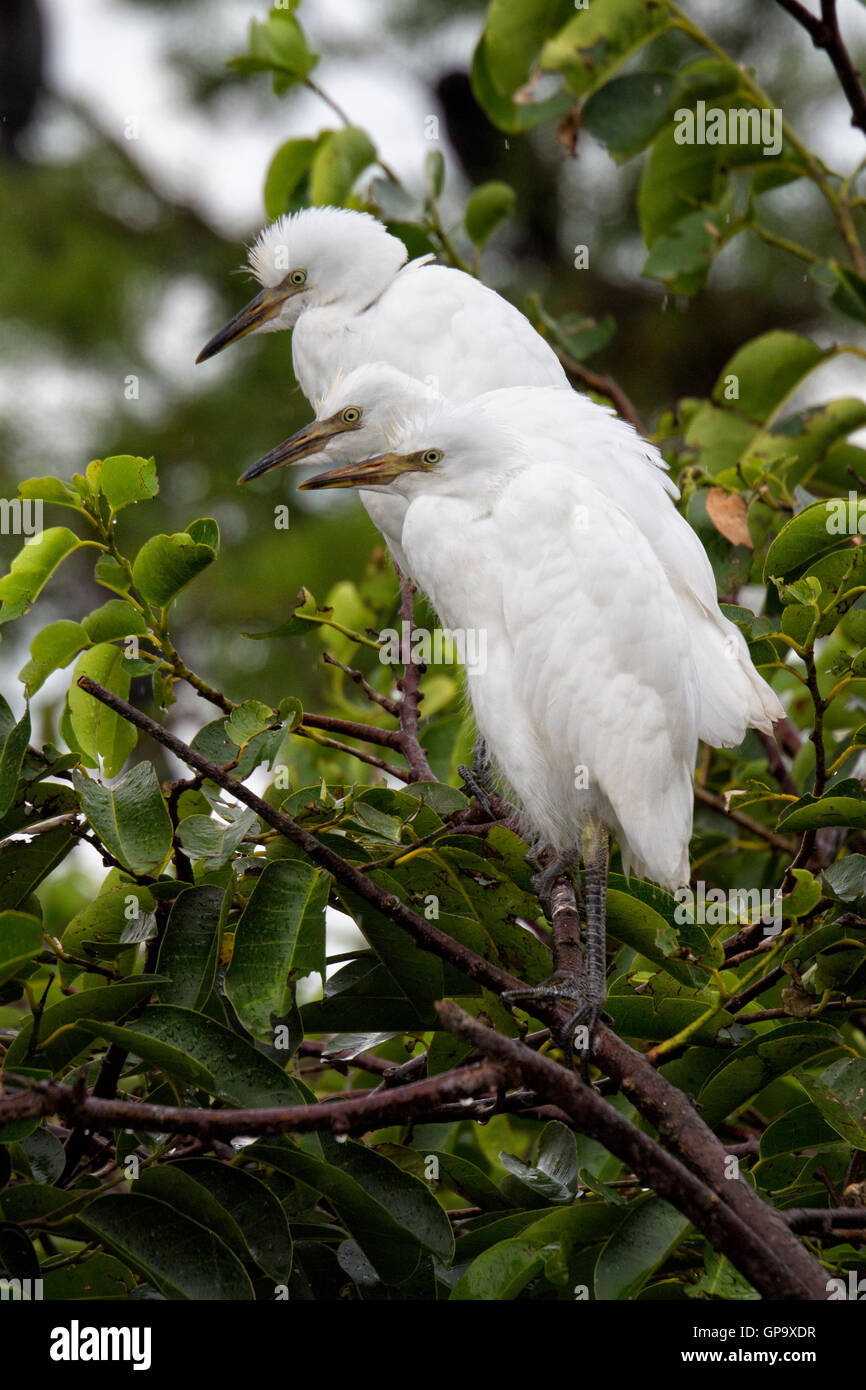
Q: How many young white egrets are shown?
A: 3